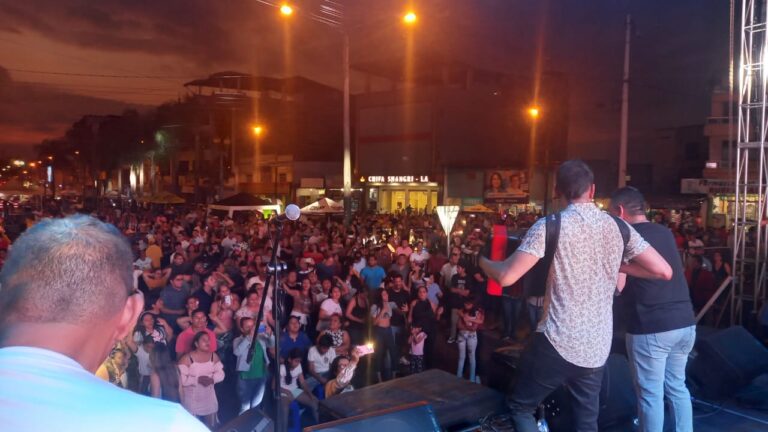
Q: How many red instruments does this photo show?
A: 1